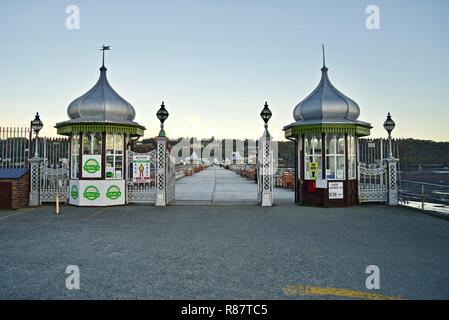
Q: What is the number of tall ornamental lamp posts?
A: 4